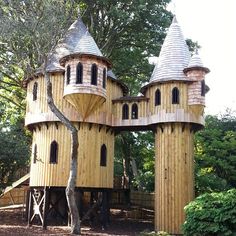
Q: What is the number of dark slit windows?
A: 13